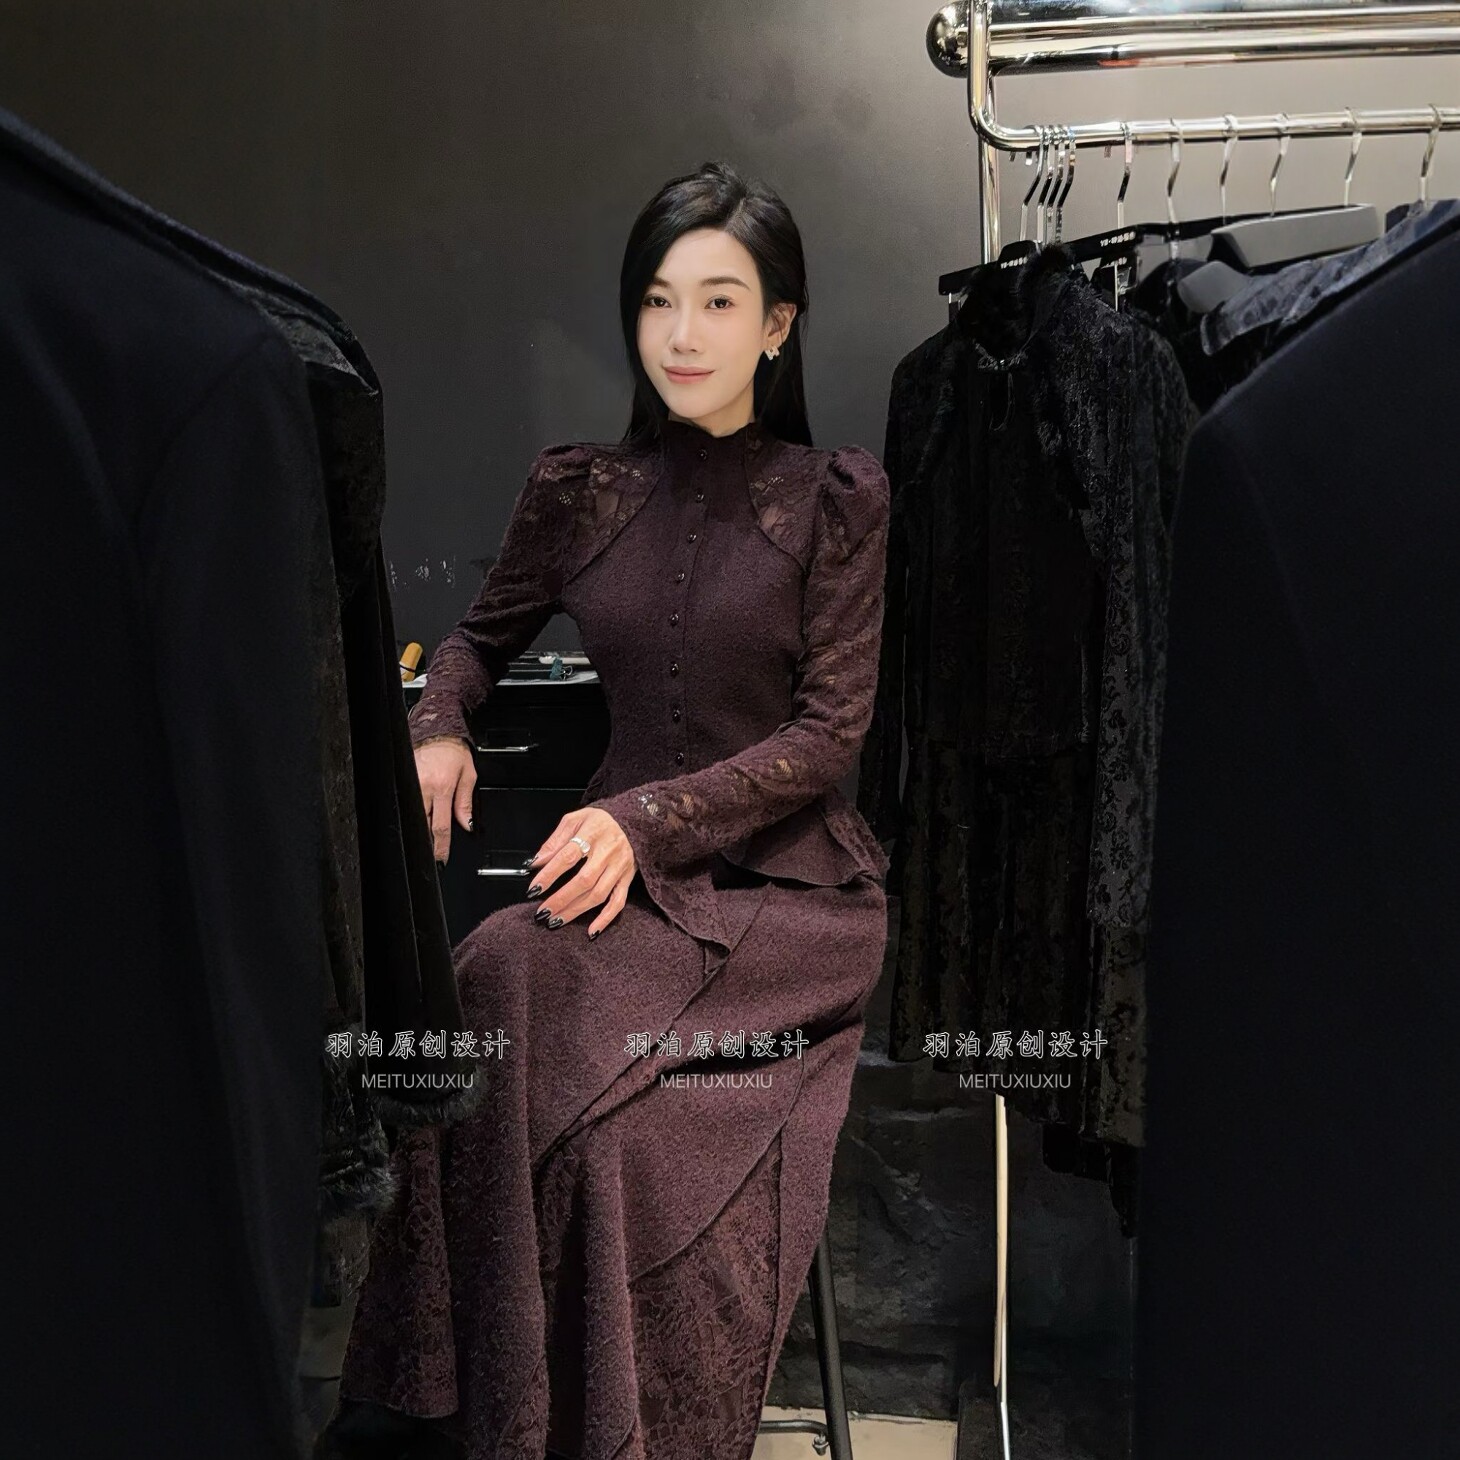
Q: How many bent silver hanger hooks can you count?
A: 10